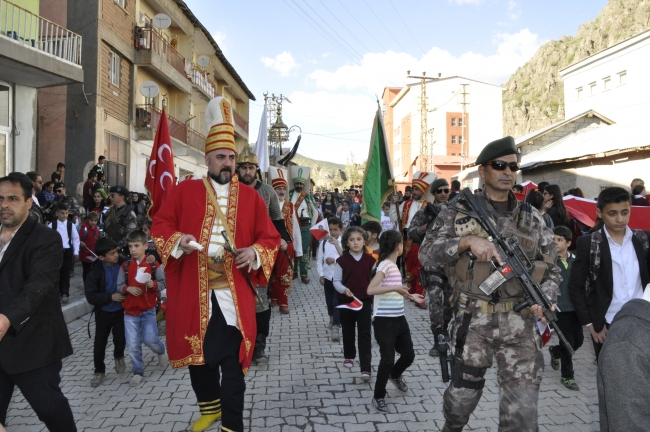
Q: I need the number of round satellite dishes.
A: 3